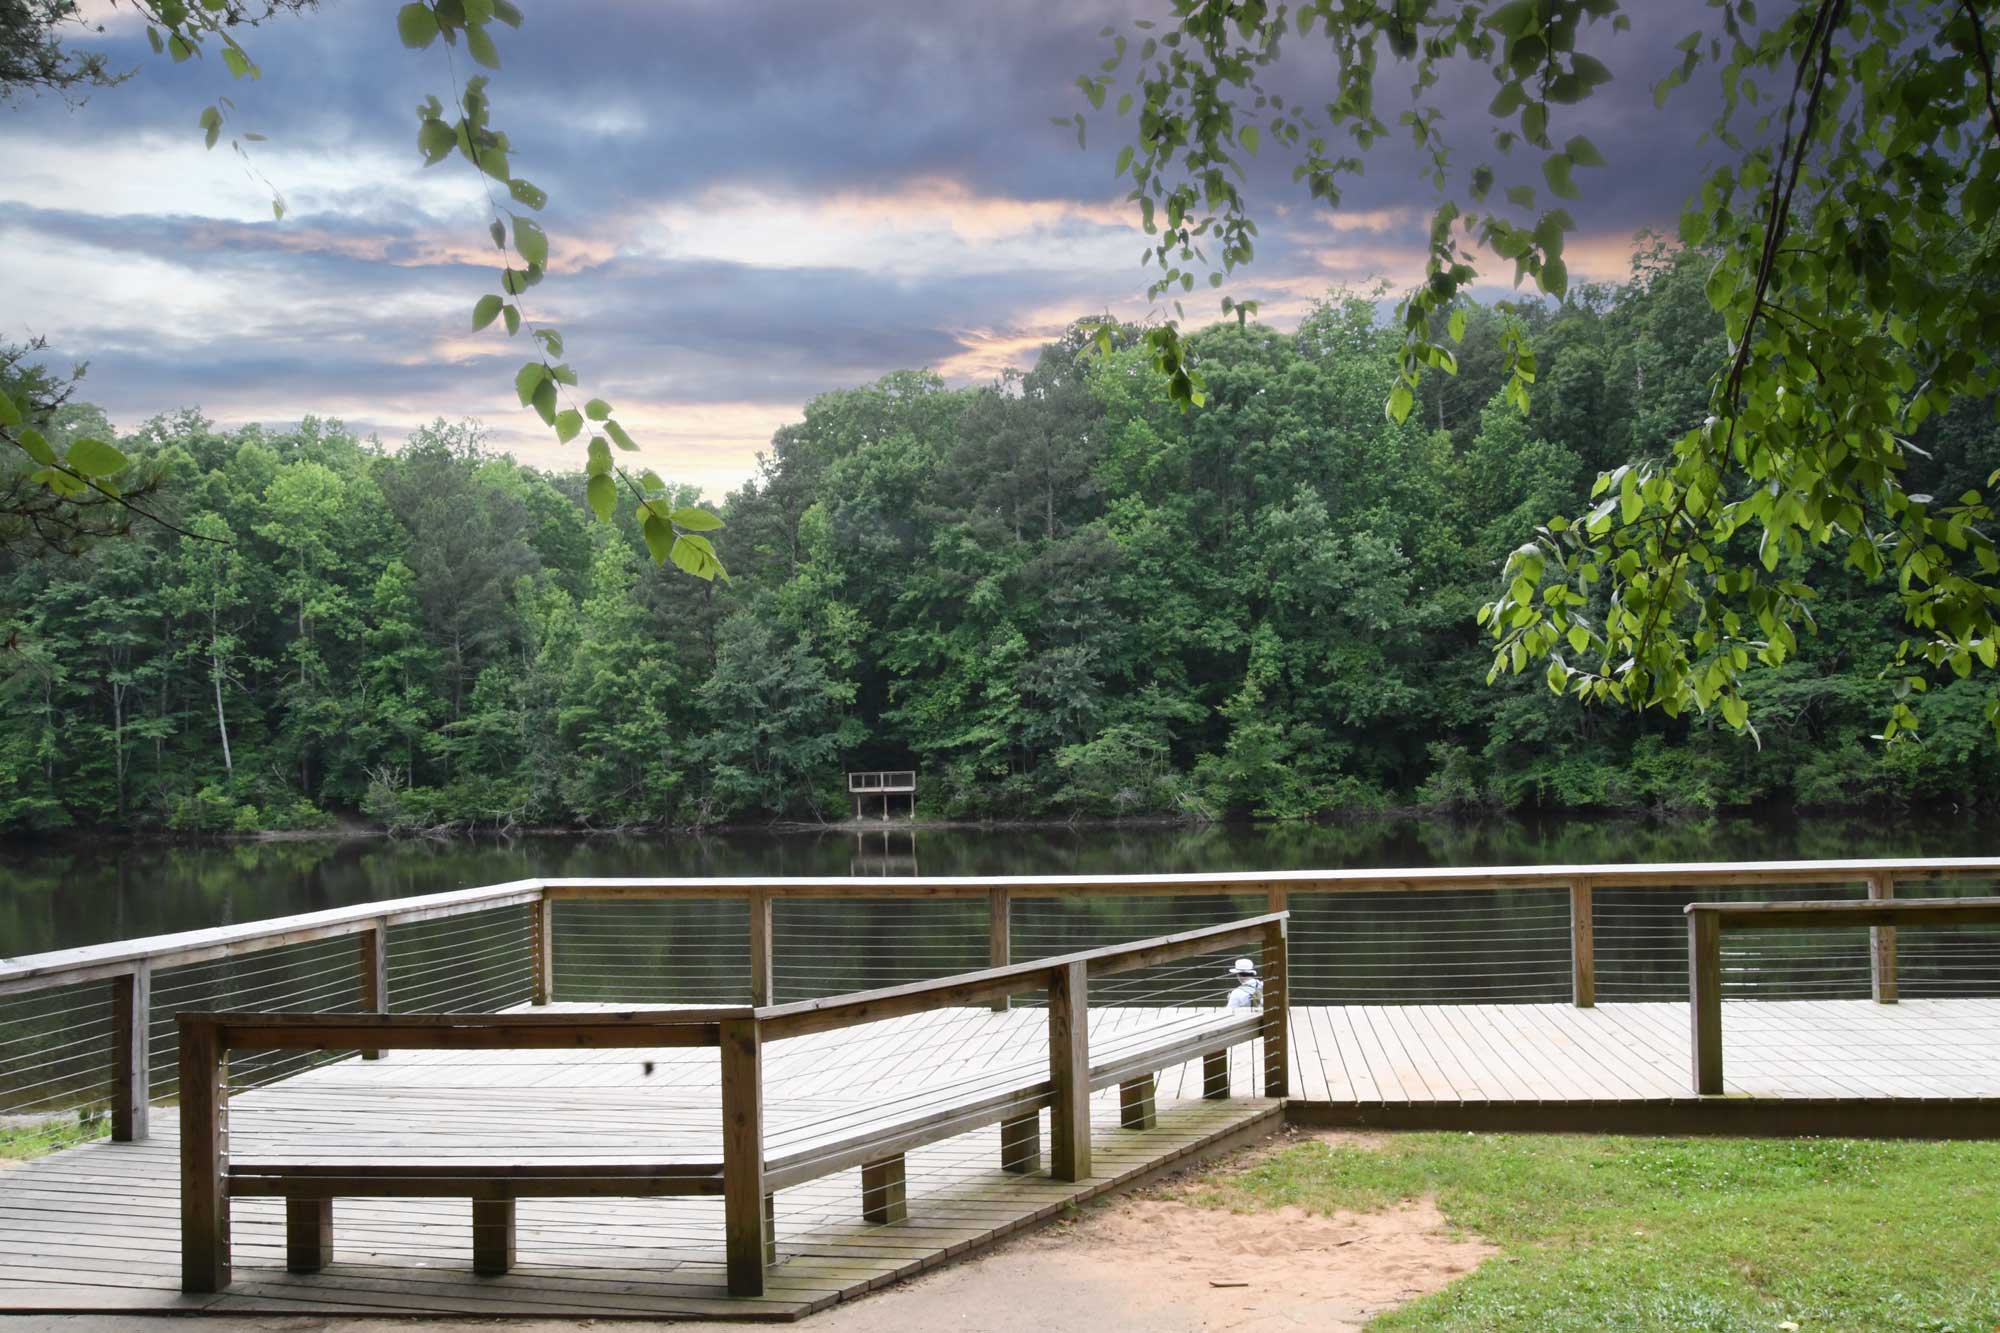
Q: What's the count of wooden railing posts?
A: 13